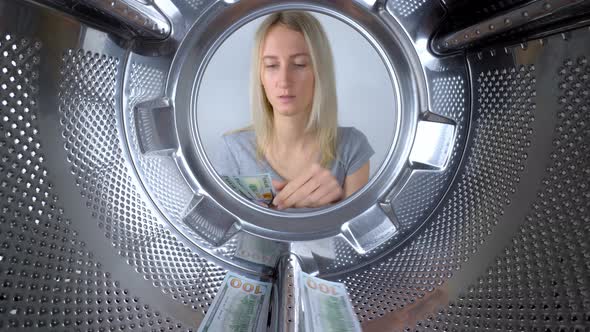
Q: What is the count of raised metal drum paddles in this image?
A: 3